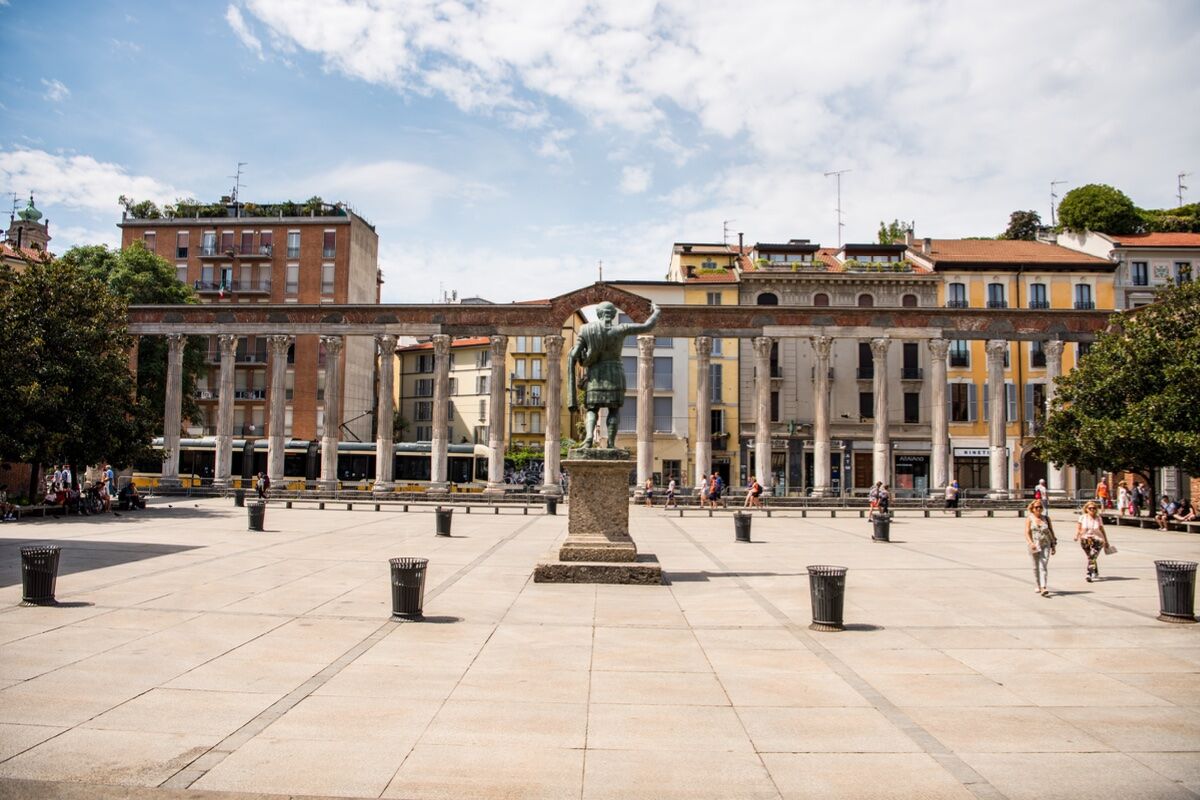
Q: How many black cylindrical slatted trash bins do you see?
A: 10